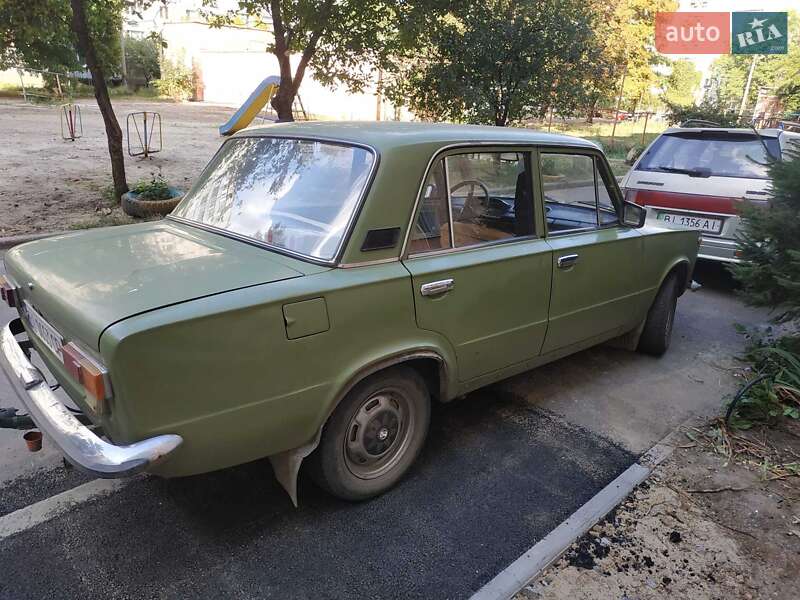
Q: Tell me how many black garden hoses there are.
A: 1